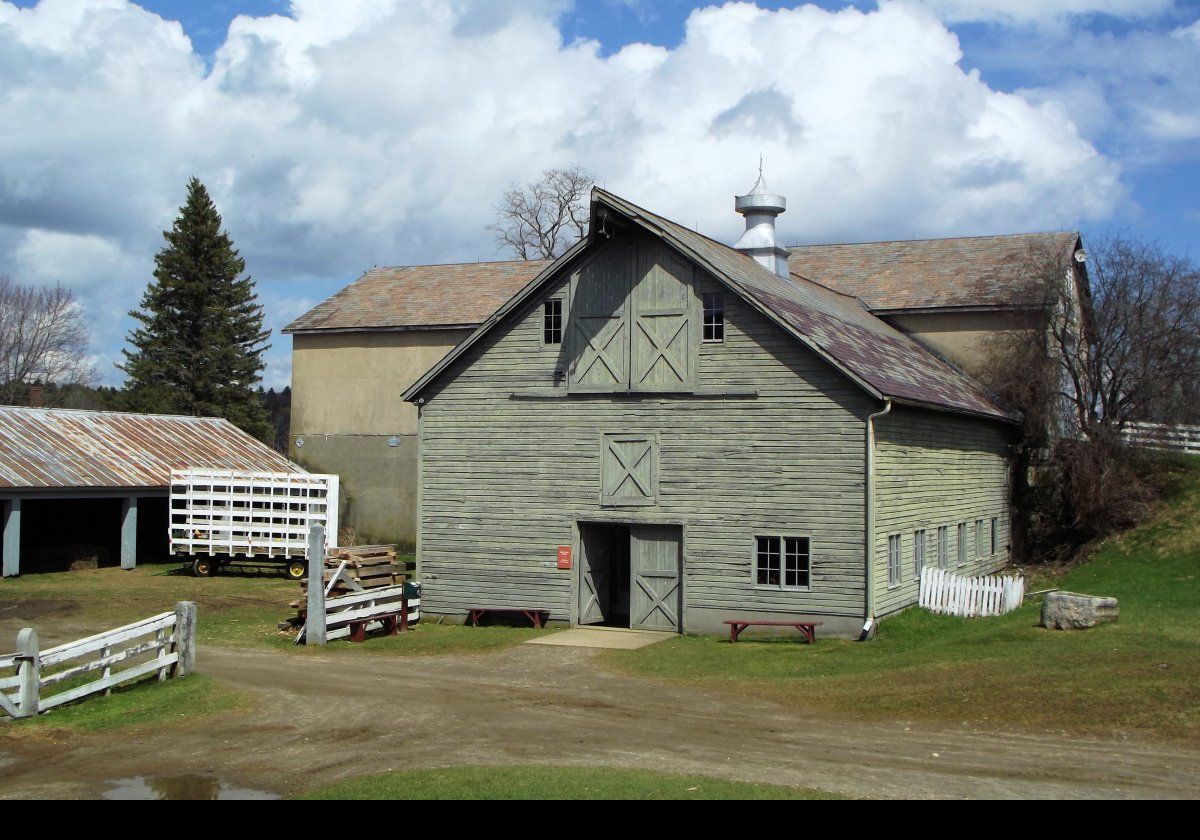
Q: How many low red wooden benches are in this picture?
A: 3